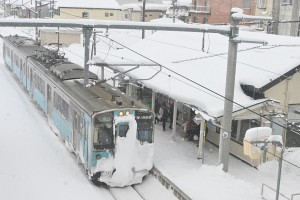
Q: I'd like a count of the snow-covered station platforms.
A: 1